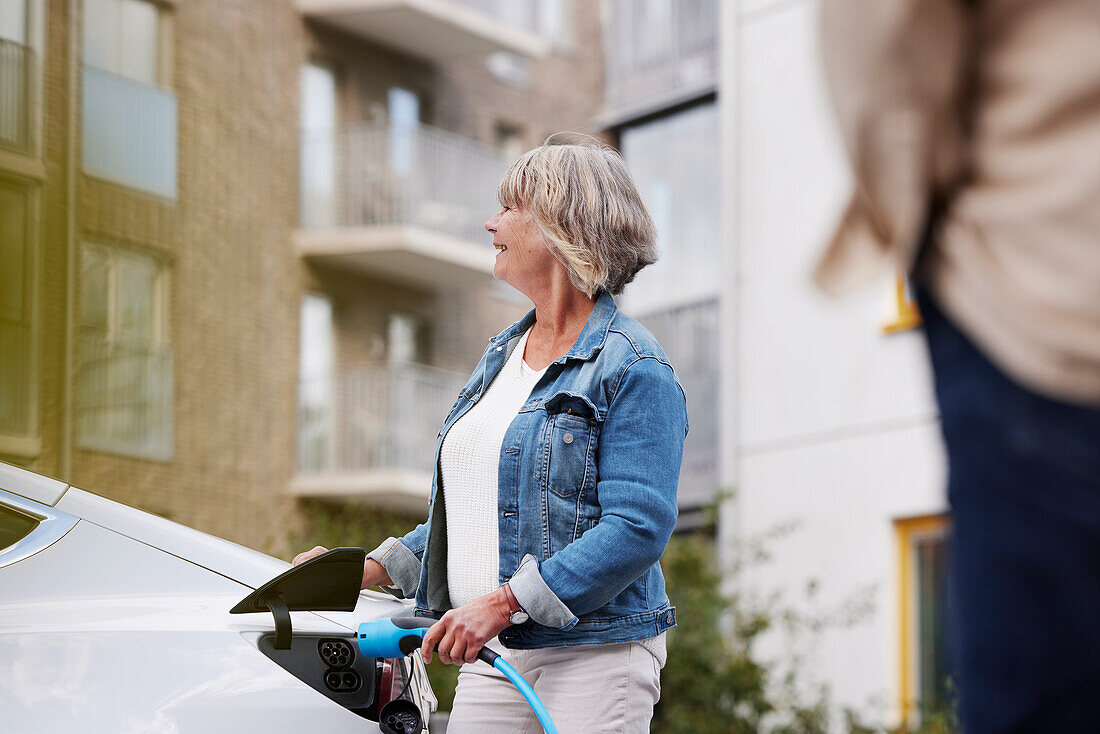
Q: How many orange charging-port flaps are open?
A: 0